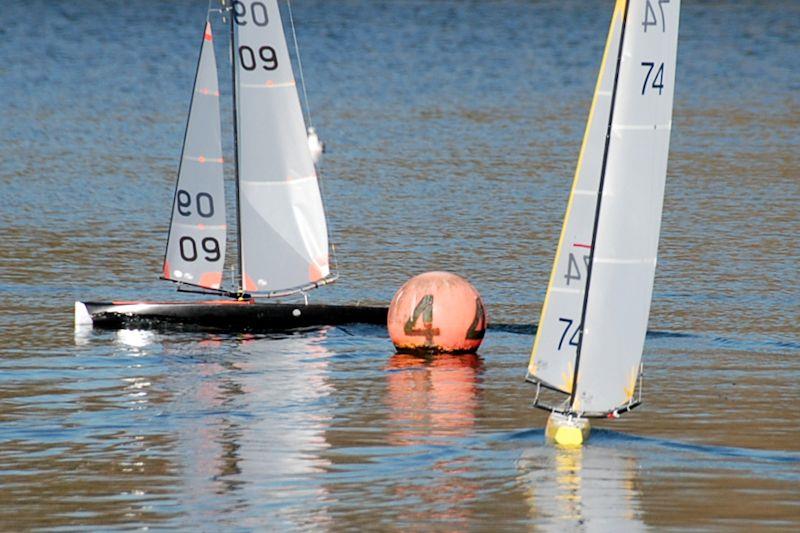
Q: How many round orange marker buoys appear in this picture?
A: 1